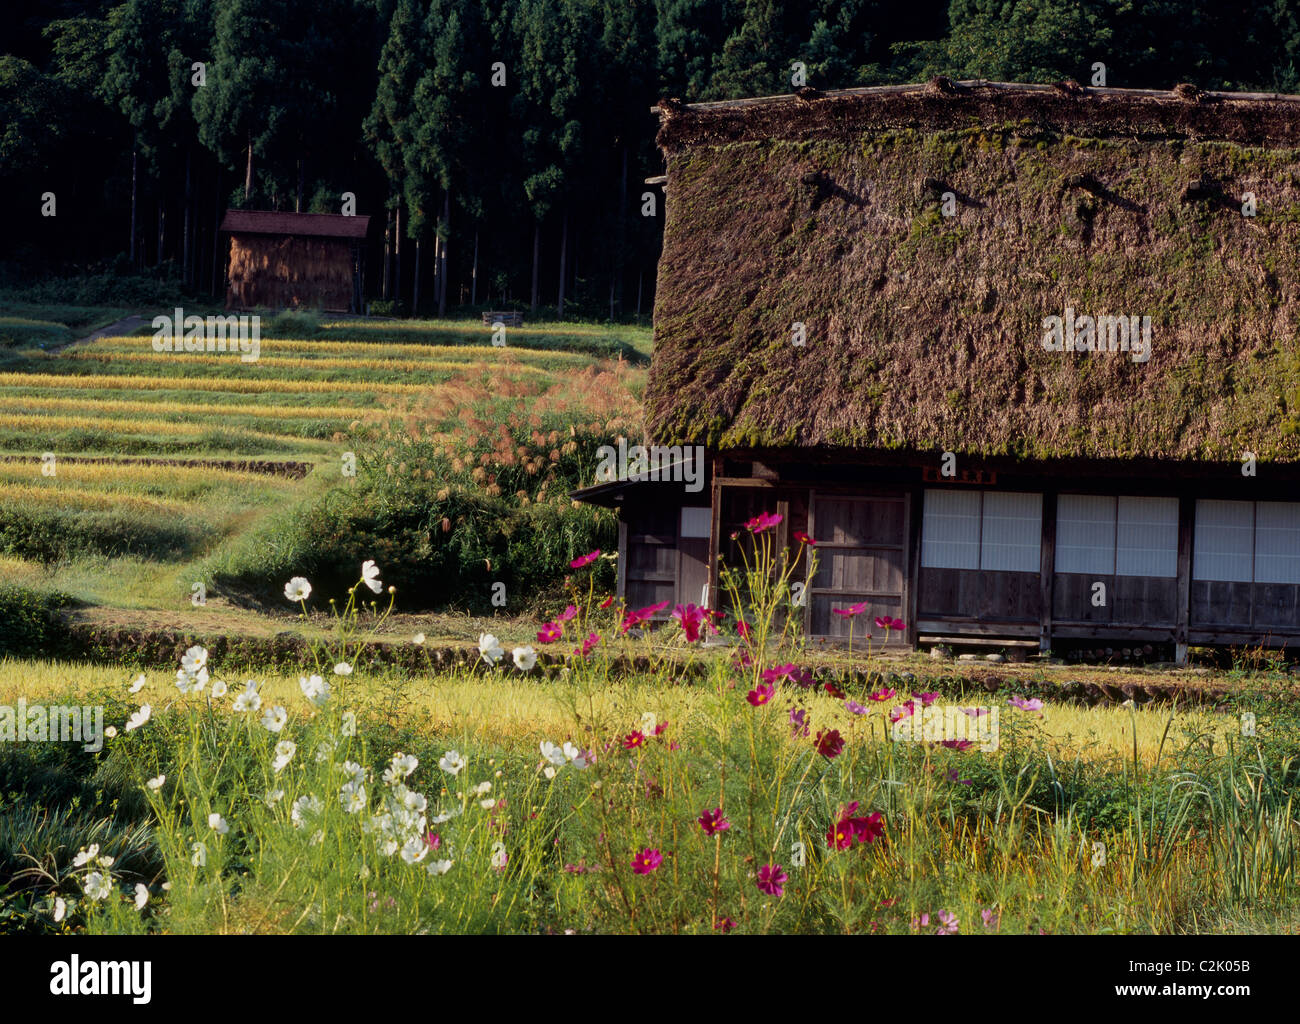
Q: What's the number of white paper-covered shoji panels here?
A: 6